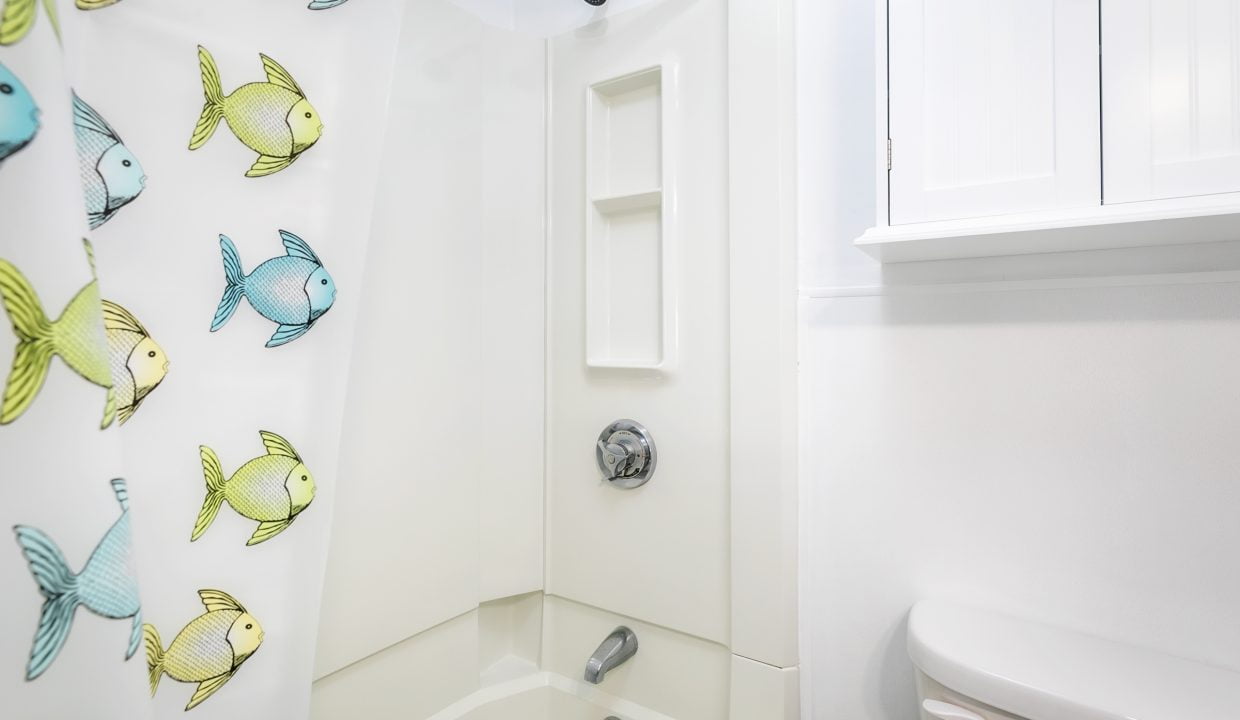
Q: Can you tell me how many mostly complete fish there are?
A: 4